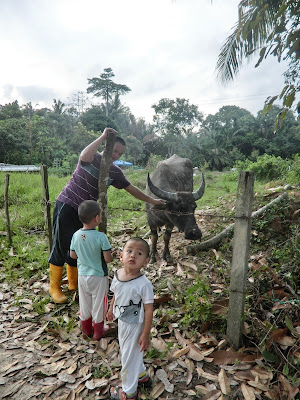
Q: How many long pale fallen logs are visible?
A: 1